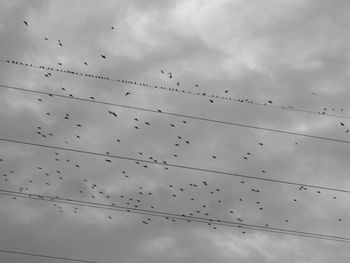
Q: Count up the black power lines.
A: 6